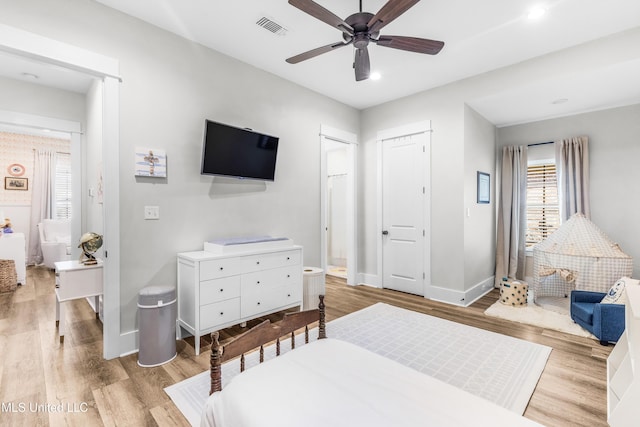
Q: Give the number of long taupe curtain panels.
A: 2